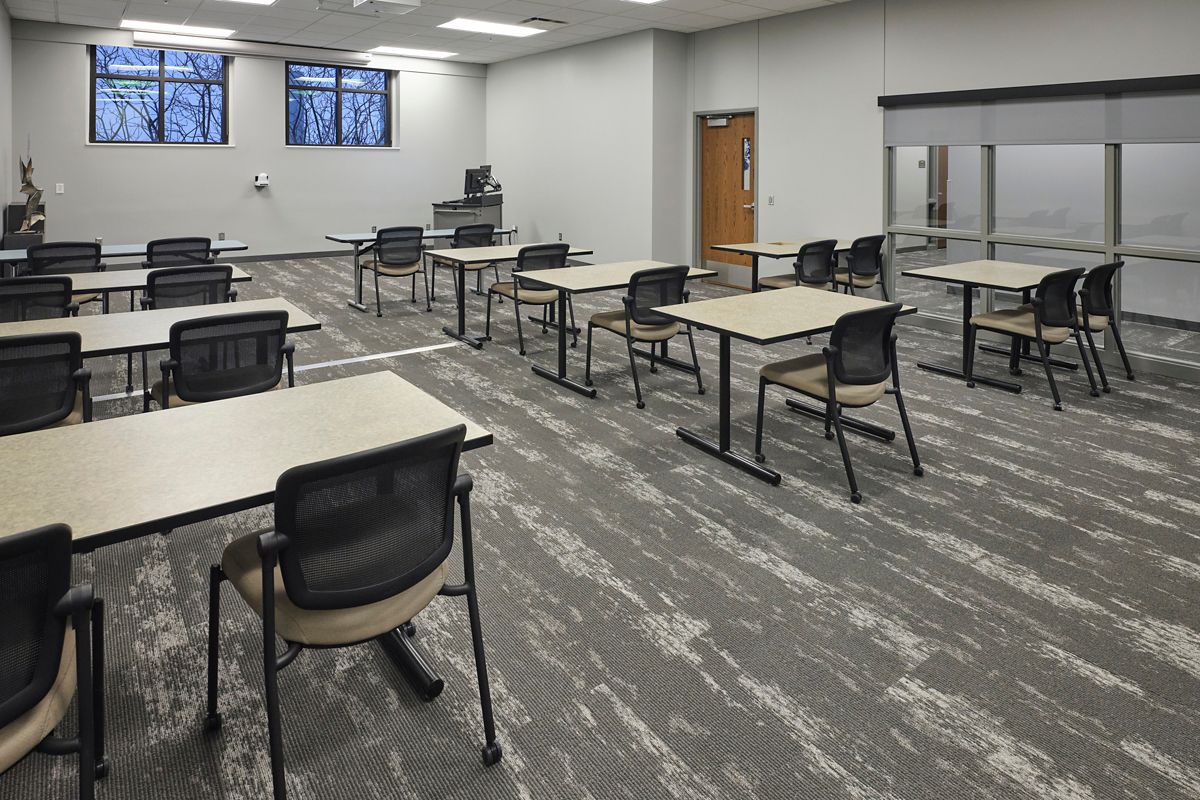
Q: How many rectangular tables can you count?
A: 10